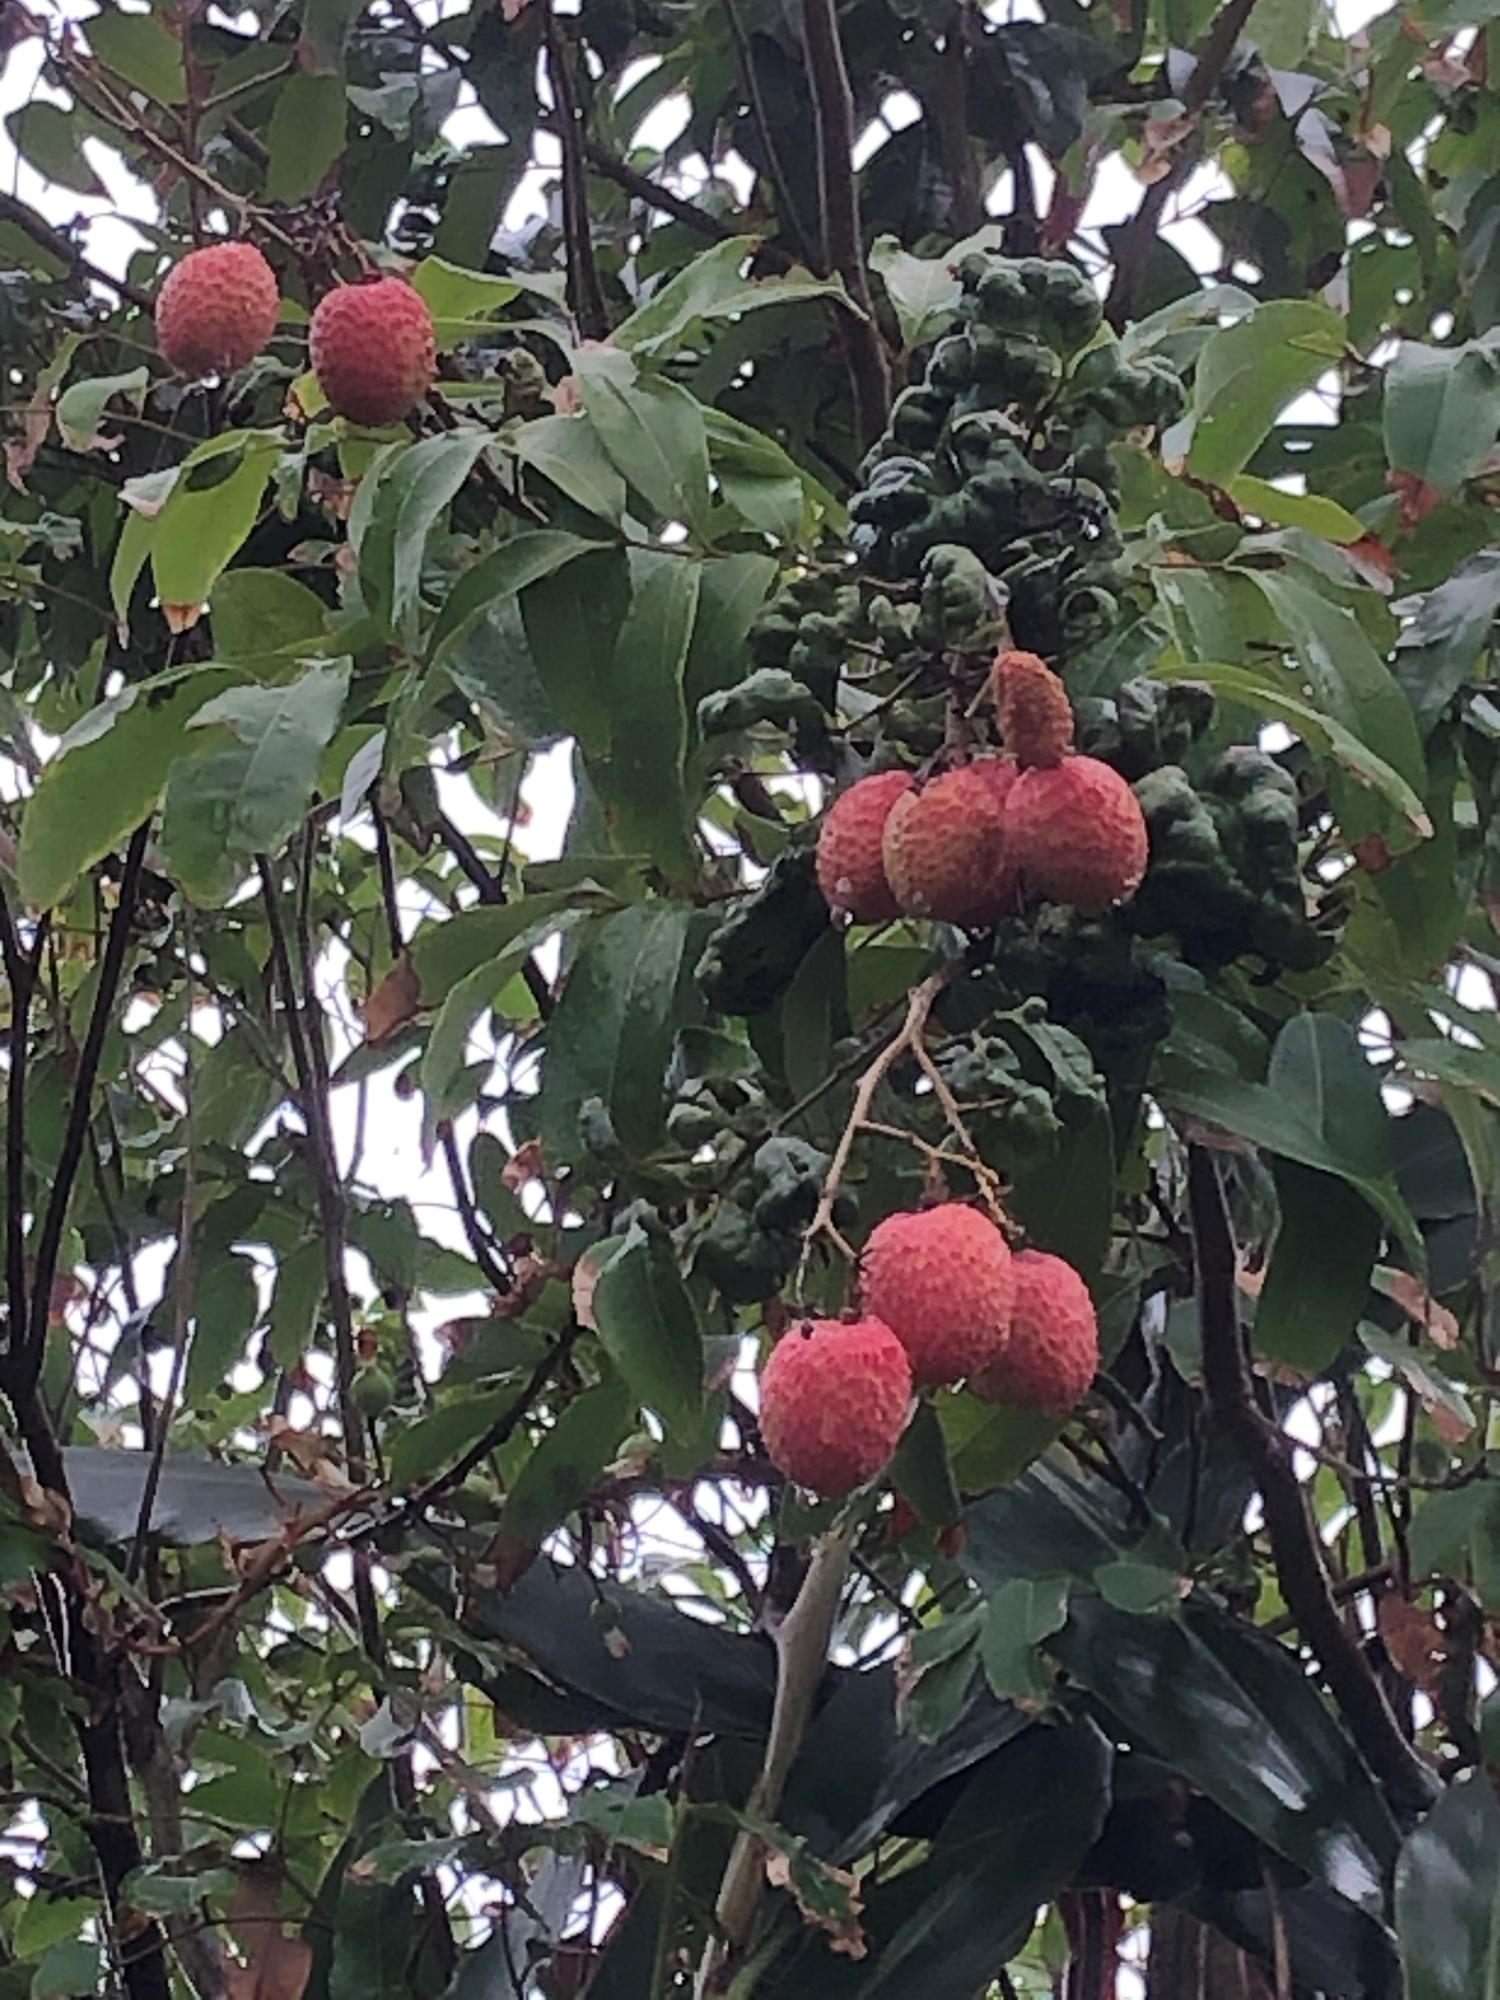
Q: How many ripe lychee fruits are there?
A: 8